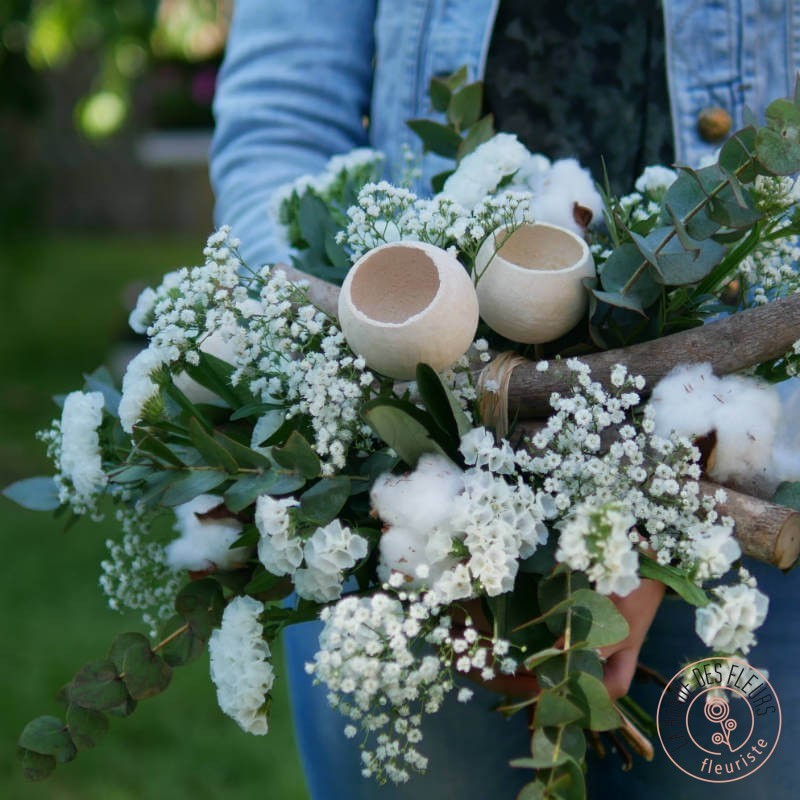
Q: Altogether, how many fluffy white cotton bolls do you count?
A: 4